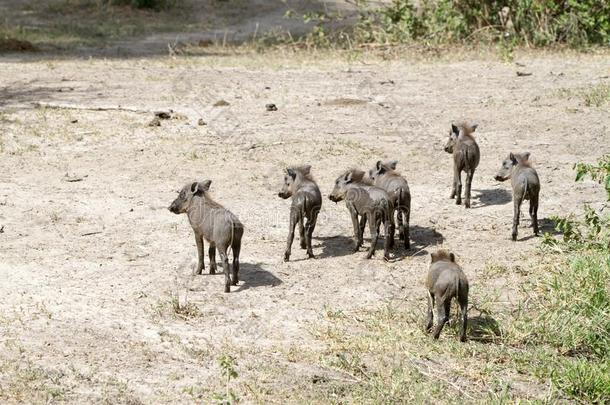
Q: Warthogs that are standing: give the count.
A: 7